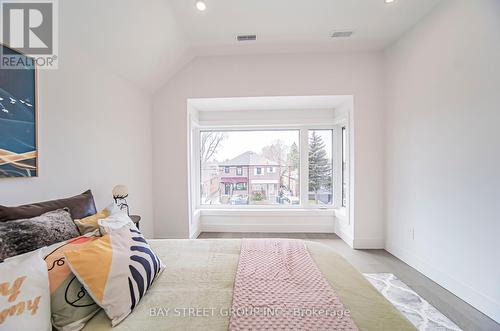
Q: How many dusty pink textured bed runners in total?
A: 1